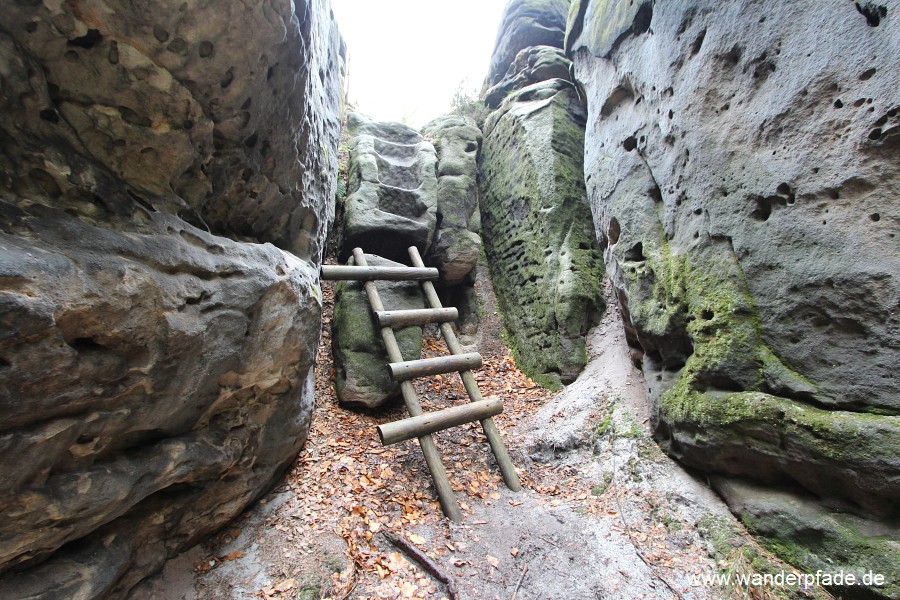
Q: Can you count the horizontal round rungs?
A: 4